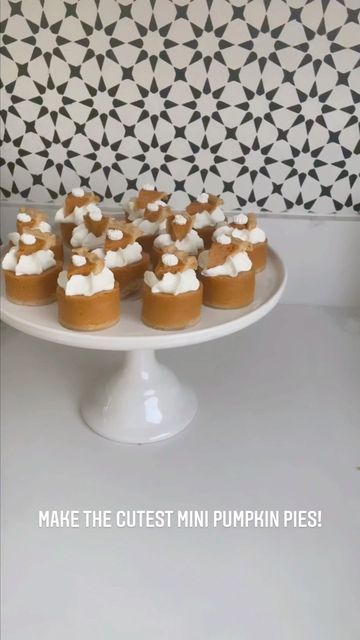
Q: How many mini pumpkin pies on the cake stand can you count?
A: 13